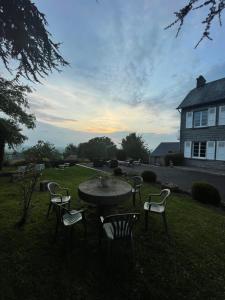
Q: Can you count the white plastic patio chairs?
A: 5